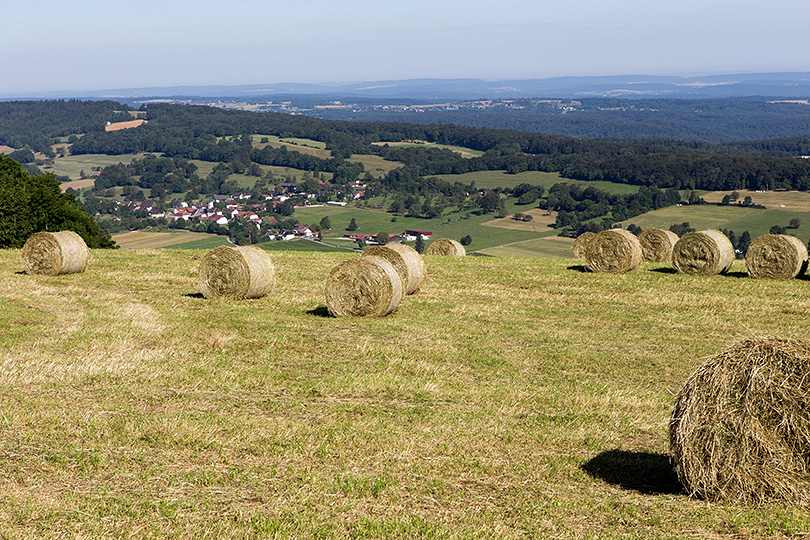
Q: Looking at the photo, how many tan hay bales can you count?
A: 11